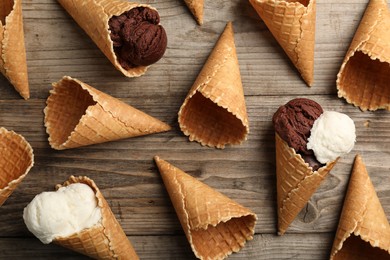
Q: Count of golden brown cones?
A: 12